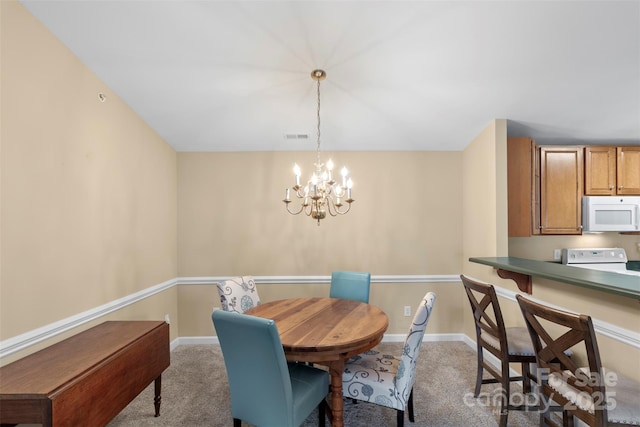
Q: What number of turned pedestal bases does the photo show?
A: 1